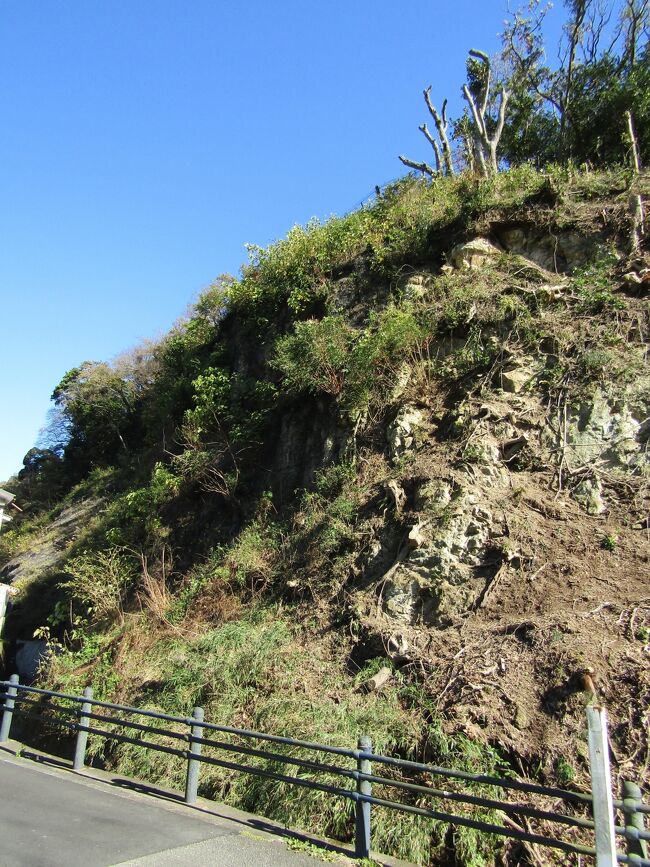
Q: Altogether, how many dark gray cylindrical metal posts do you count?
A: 5